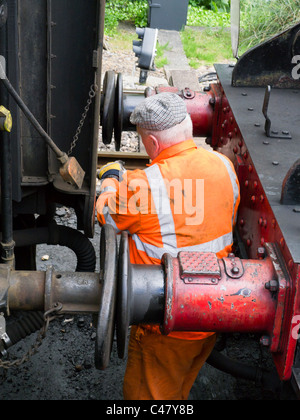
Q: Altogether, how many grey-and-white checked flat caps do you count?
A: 1